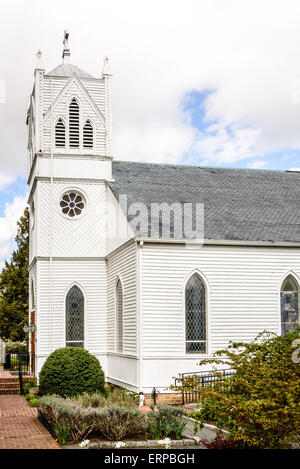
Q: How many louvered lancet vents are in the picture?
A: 3